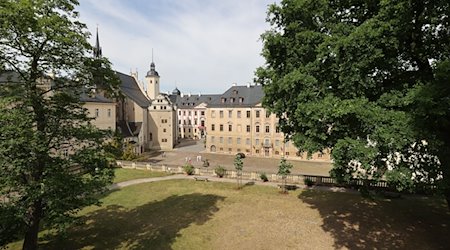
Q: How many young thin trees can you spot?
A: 2